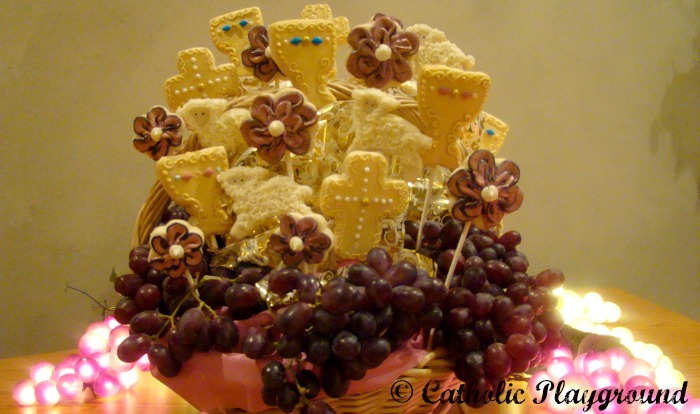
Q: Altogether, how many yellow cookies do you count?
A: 8